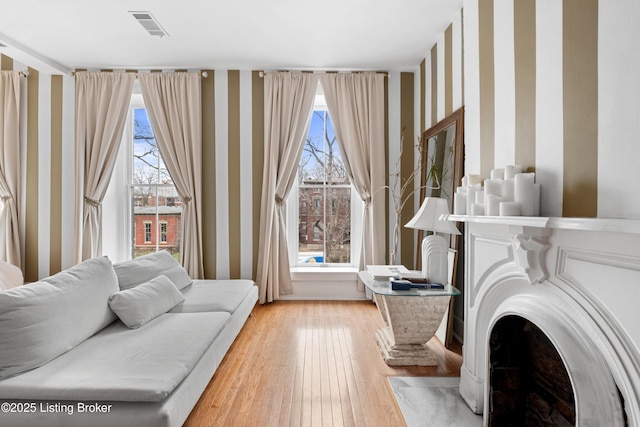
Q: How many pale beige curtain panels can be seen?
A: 5